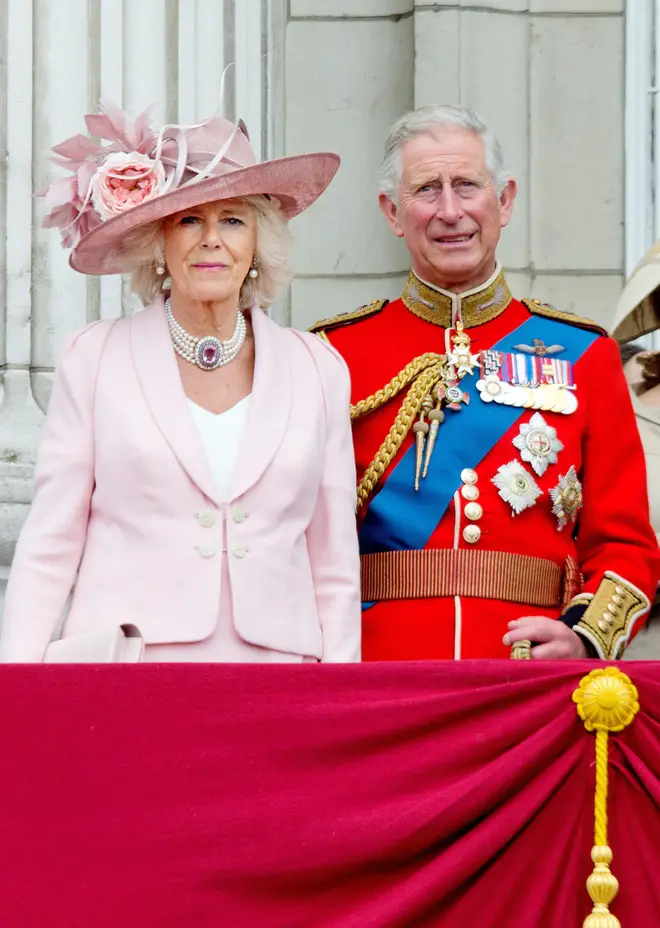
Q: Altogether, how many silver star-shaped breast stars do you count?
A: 3